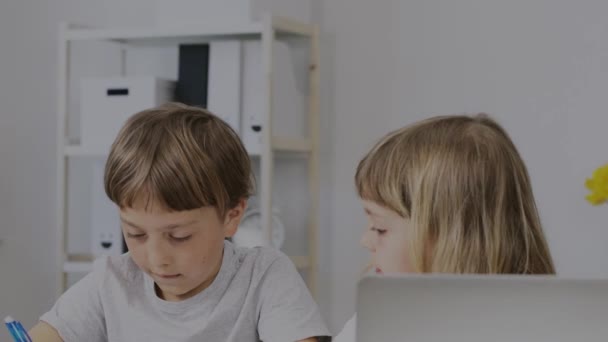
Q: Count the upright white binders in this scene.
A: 3